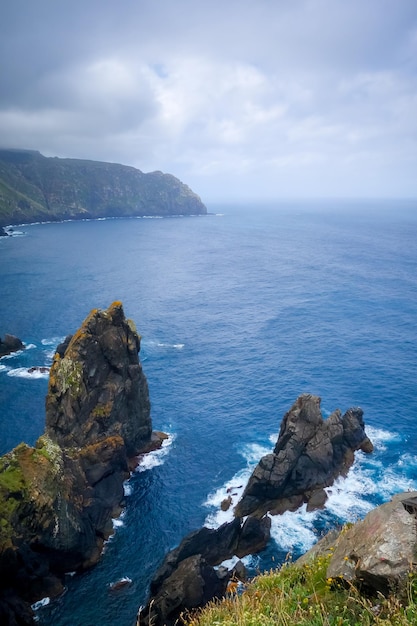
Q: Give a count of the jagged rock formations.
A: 2